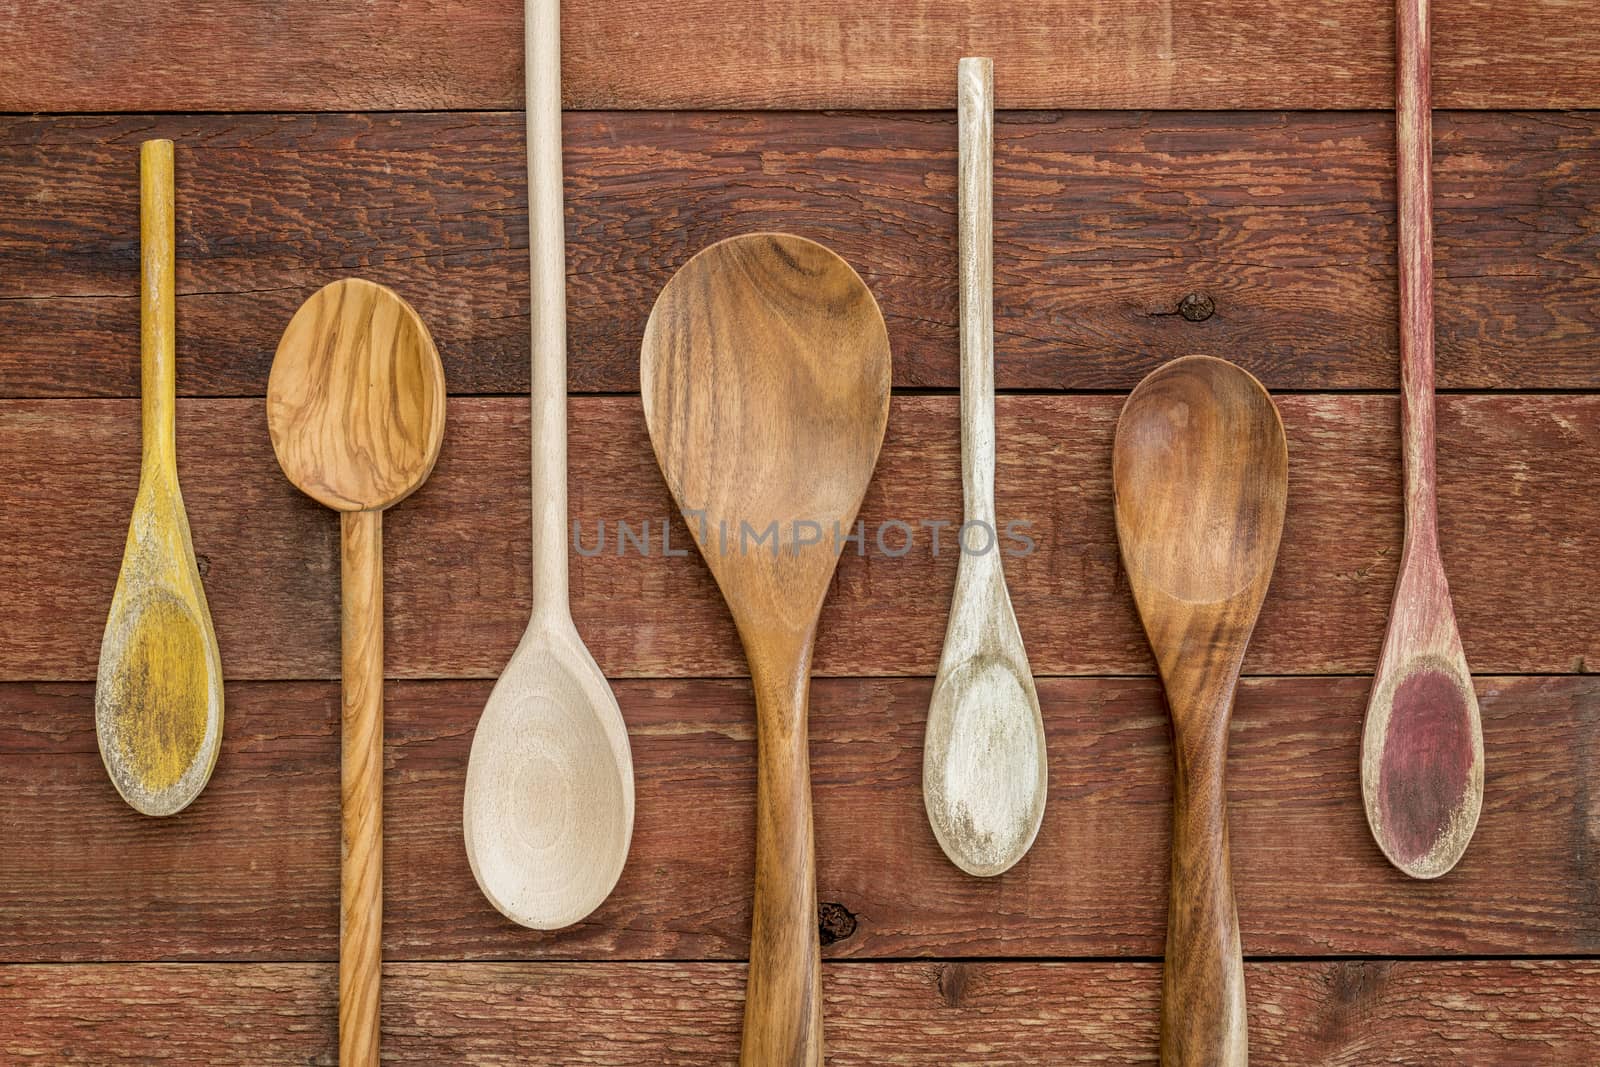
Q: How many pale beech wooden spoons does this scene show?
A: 1